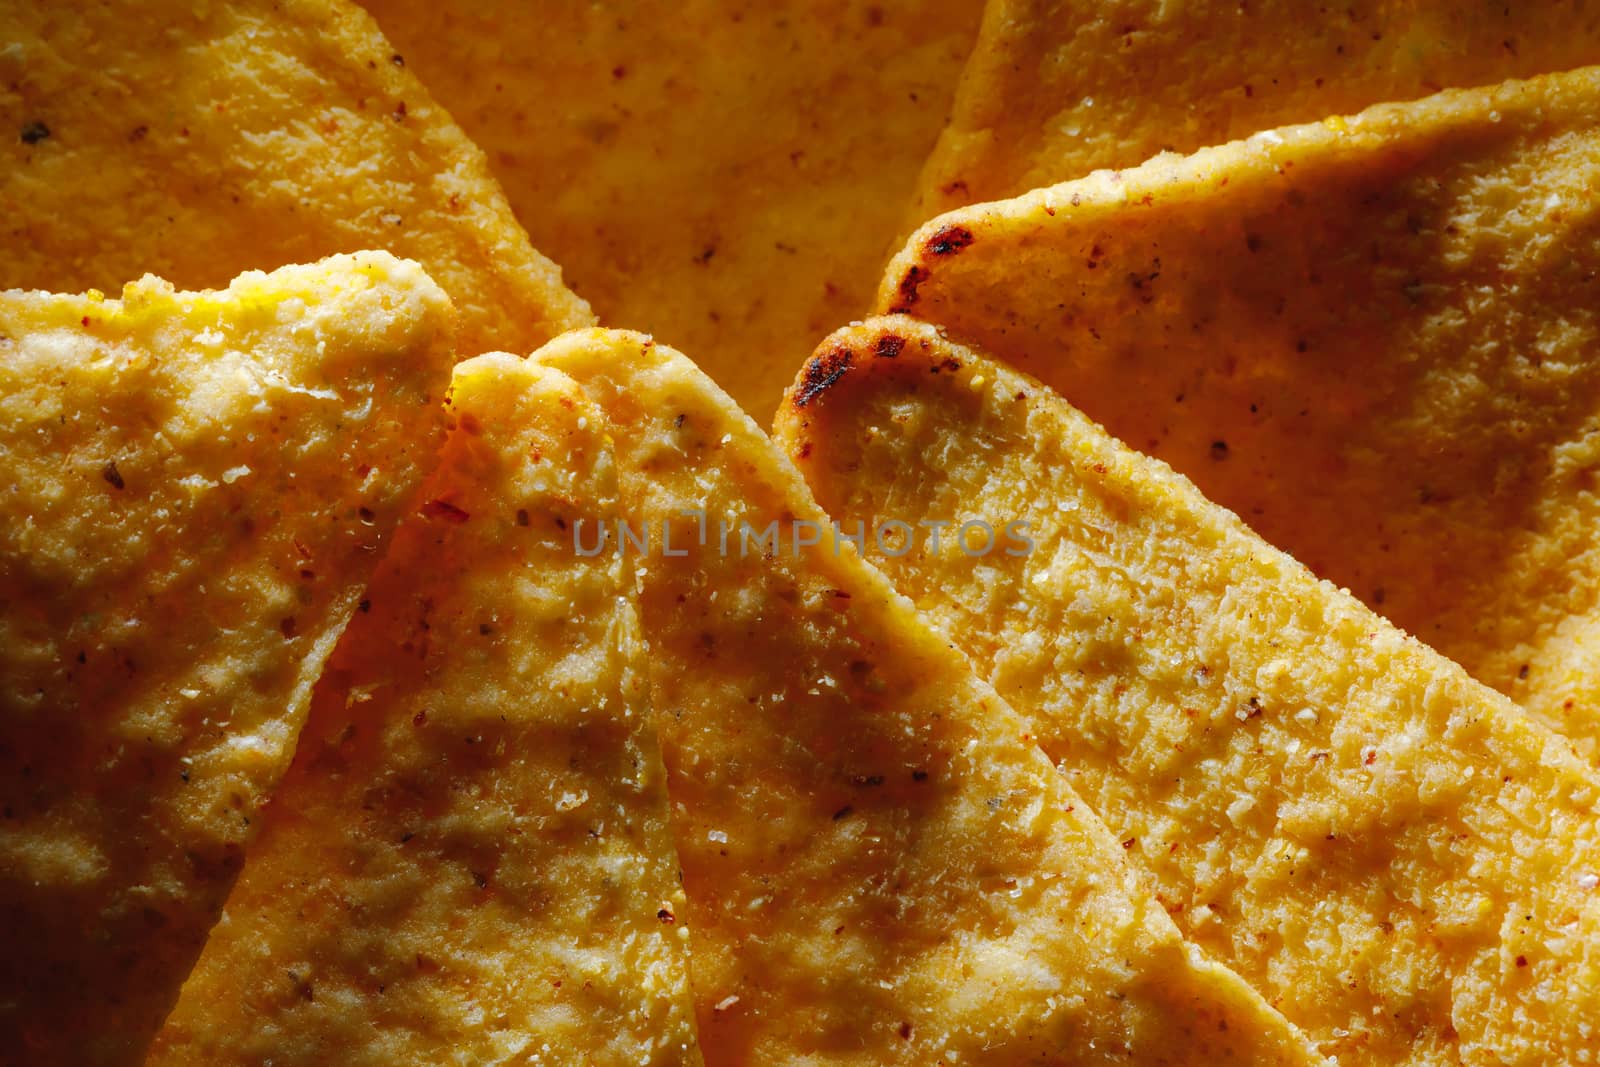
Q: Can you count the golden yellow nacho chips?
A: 8